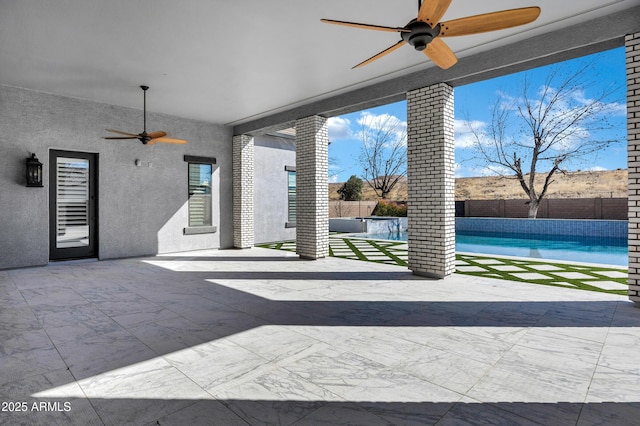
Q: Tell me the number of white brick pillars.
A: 4